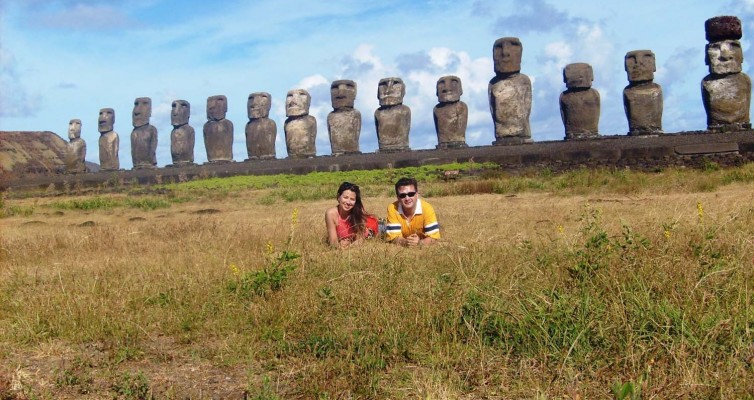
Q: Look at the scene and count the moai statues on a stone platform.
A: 14